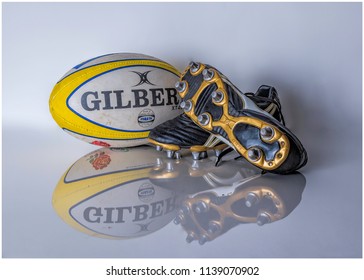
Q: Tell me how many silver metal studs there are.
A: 14